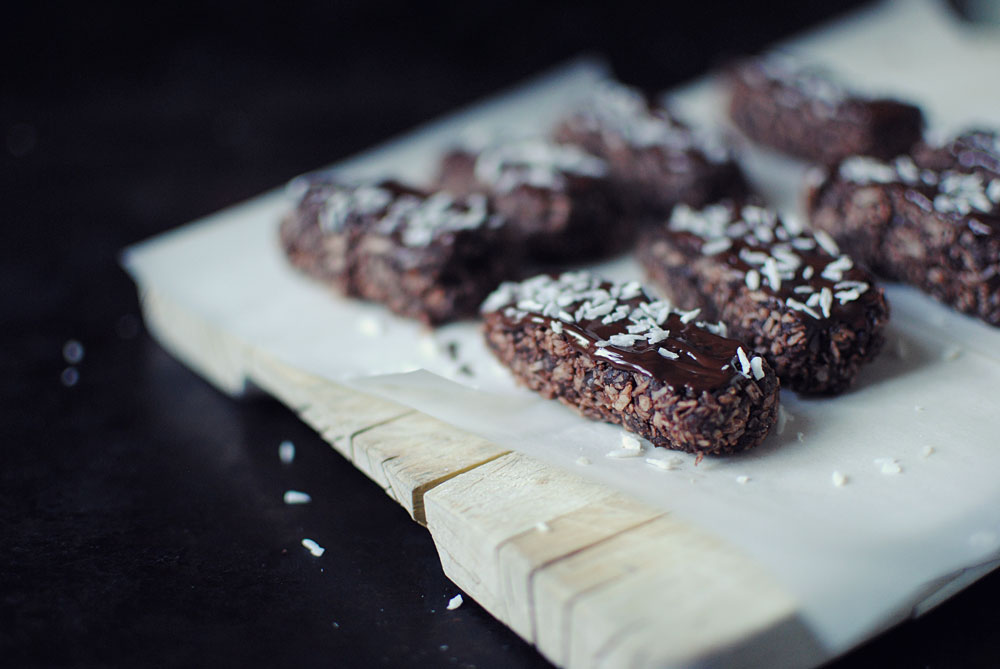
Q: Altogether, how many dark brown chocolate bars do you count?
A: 8